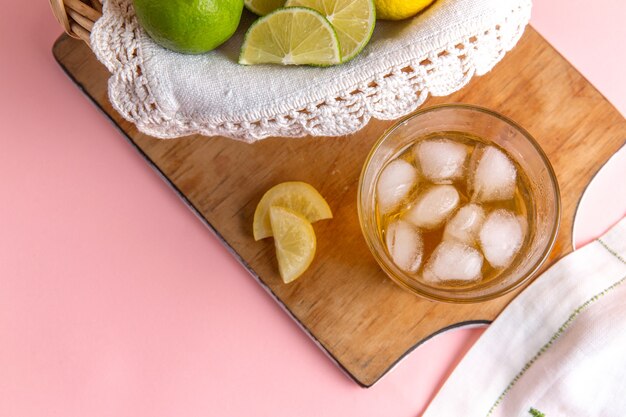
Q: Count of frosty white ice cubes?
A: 8